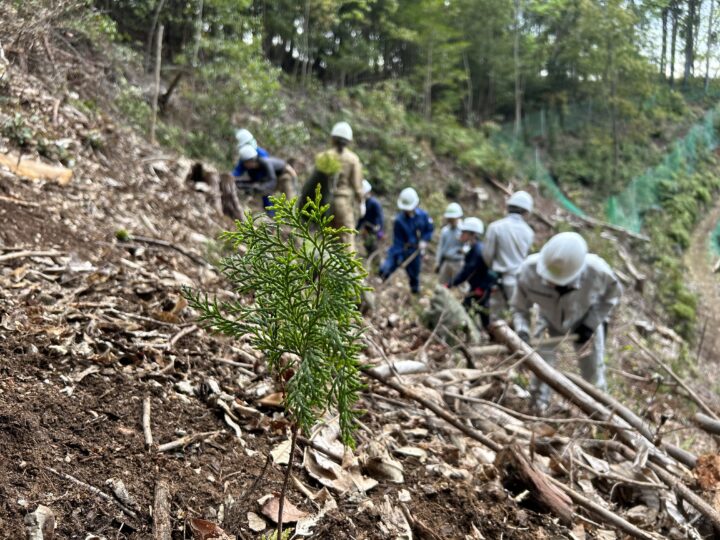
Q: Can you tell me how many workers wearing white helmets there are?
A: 9